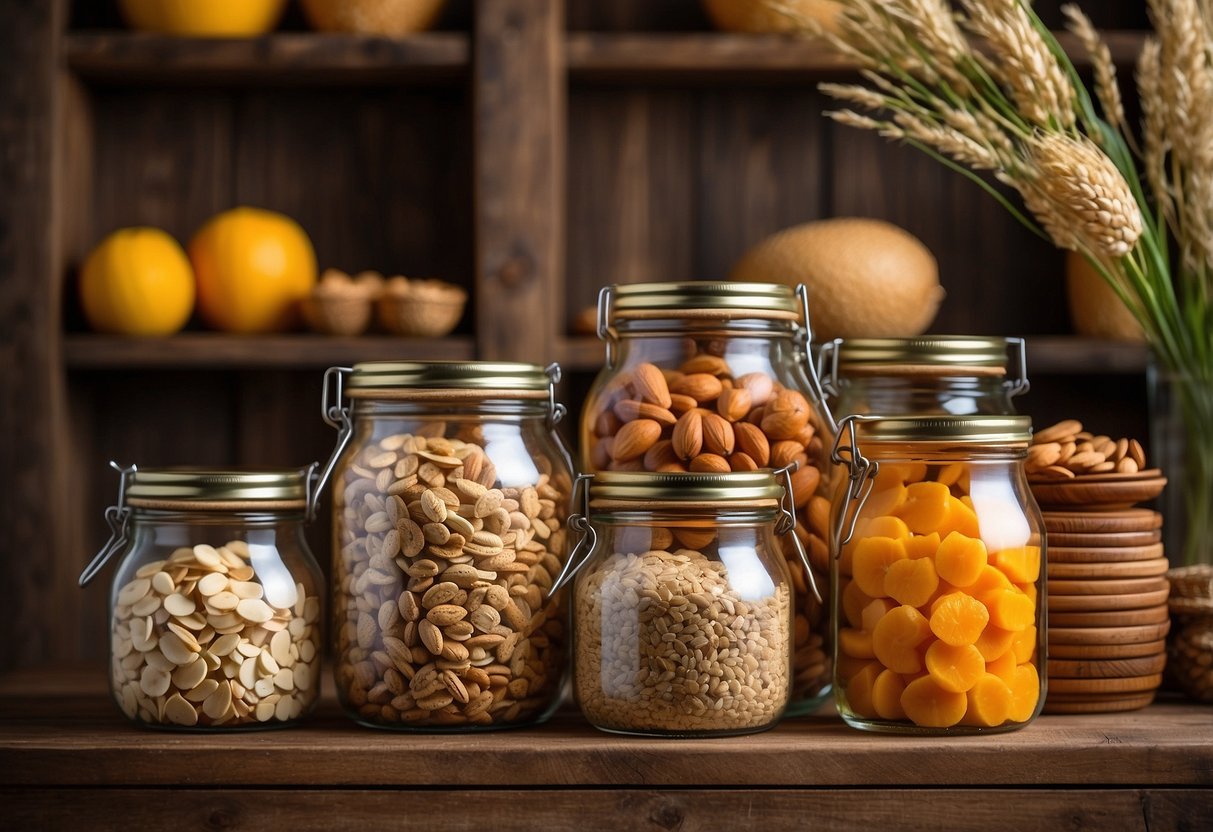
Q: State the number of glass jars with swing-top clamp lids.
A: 6